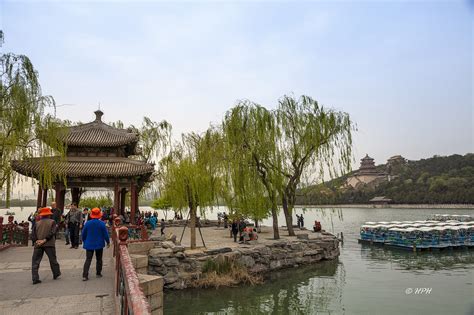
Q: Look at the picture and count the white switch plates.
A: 0